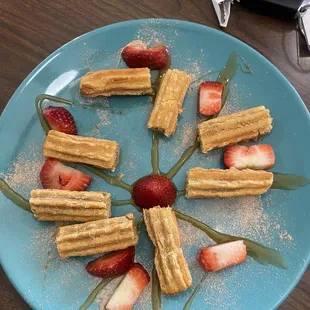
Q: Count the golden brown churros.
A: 8